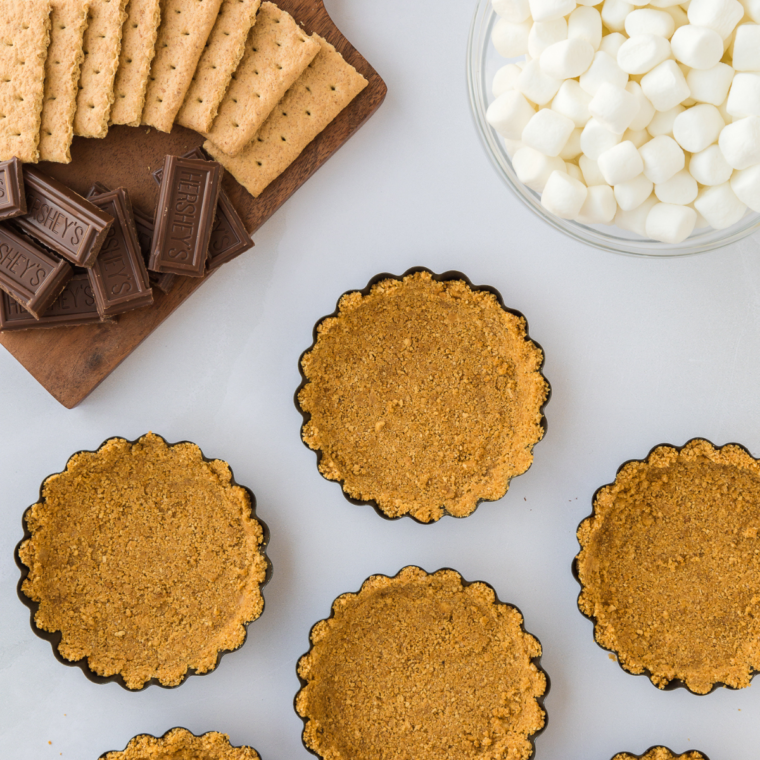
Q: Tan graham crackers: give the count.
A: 8